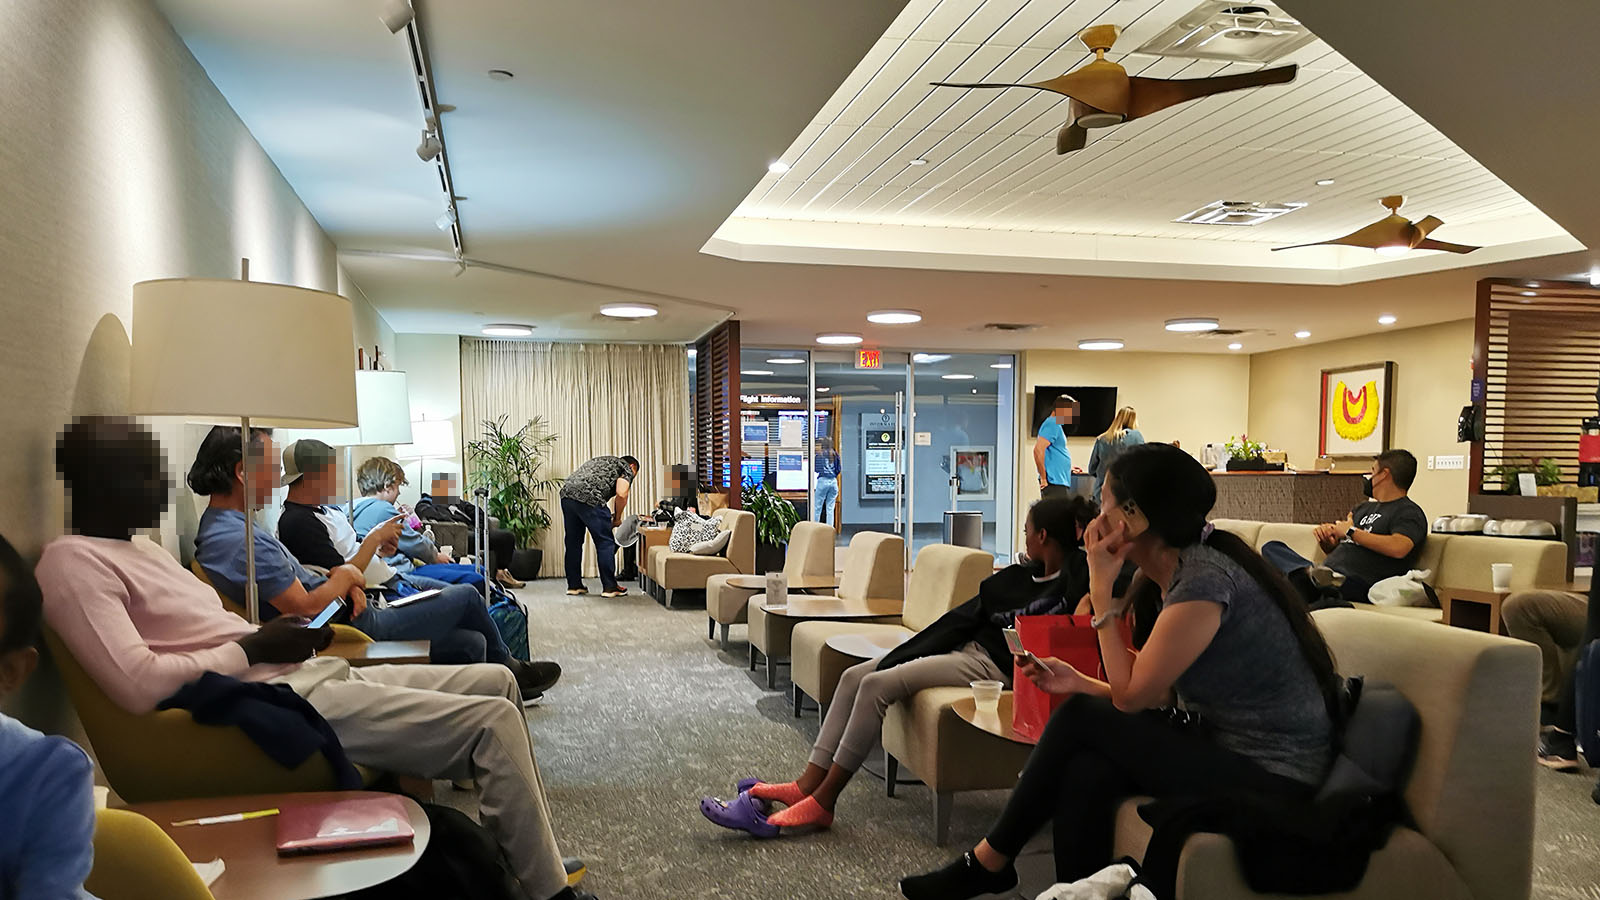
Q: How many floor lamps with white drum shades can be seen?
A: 3